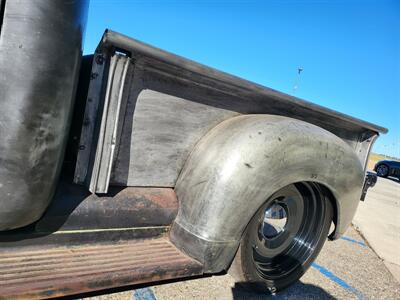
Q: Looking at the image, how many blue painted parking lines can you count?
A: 3